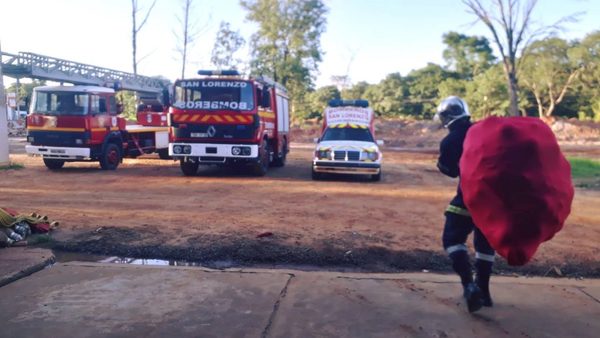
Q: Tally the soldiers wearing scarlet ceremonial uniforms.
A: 0